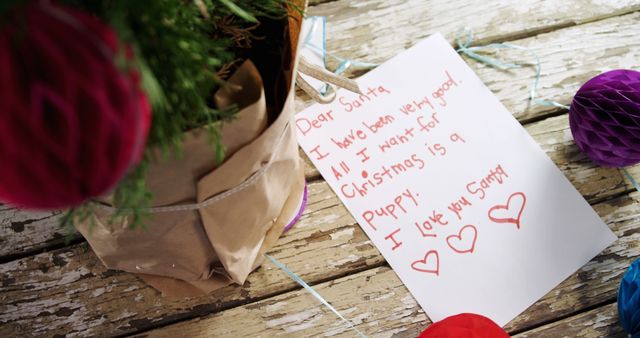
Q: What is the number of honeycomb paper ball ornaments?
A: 4